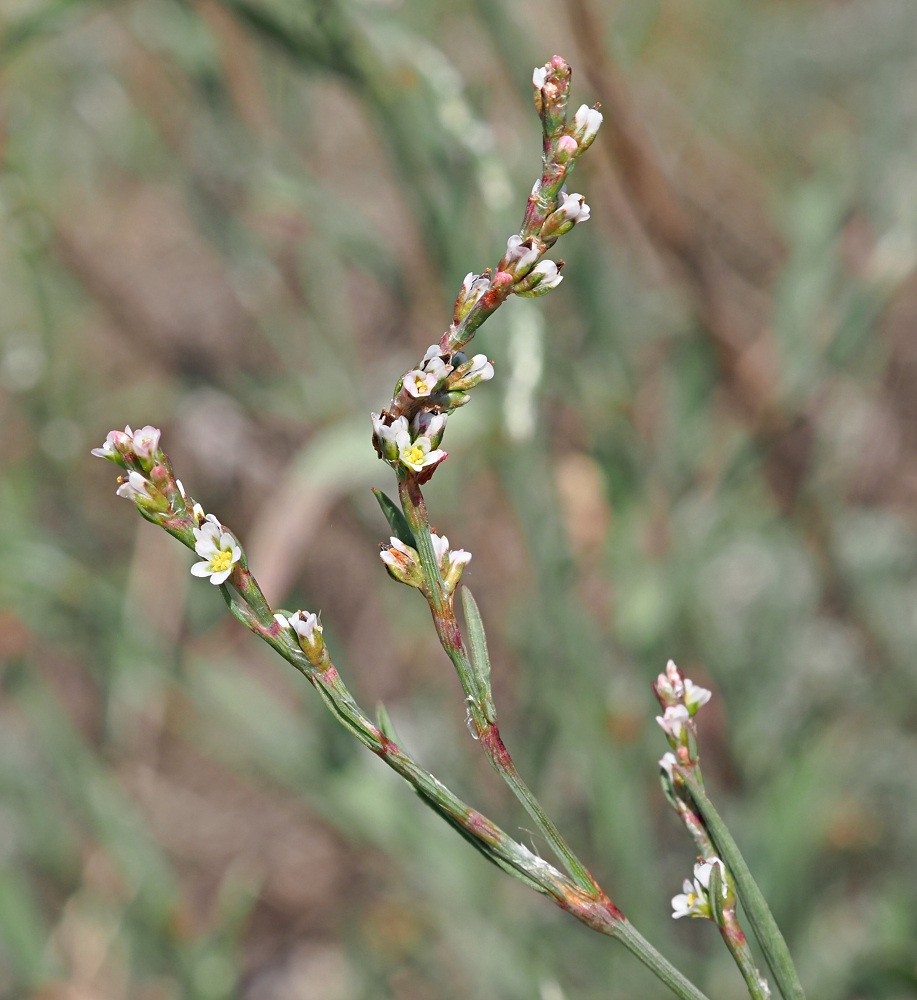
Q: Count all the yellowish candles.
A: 0